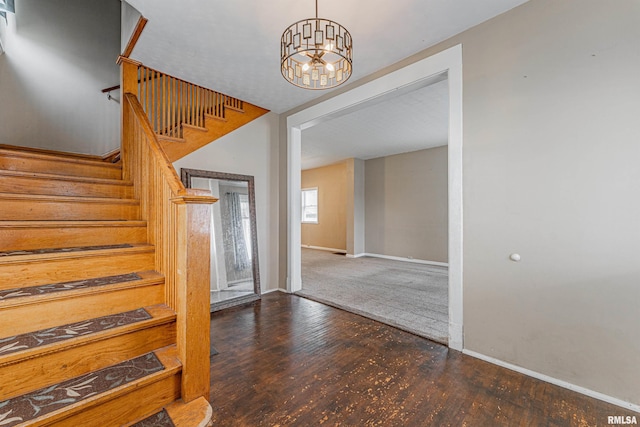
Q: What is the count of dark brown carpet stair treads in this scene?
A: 5